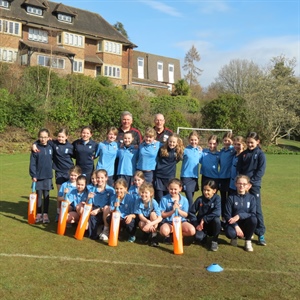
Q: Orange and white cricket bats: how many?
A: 5